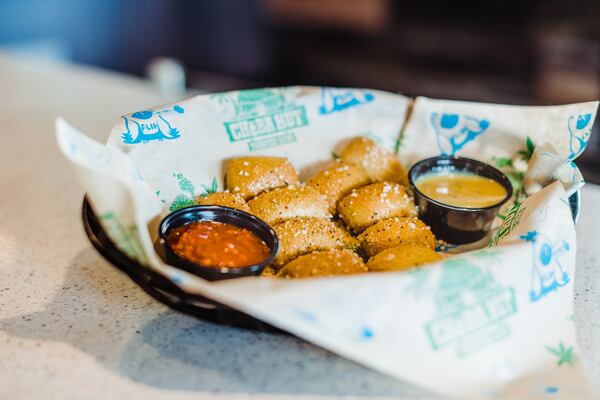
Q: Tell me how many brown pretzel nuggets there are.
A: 10